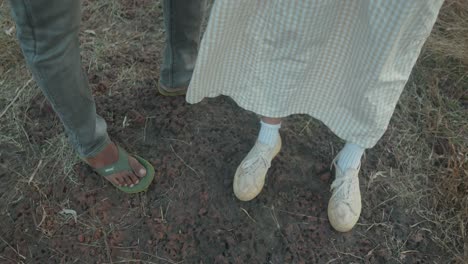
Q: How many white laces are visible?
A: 2